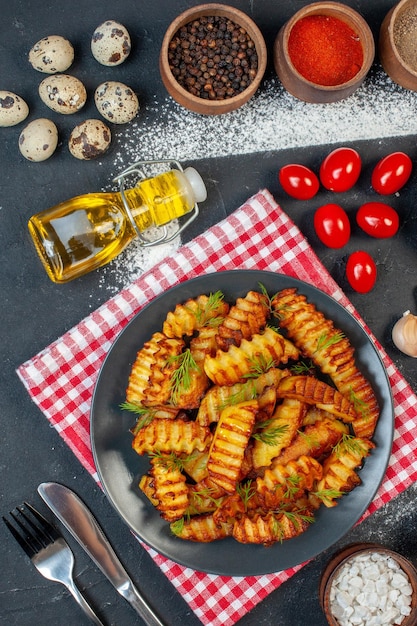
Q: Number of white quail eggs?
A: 7